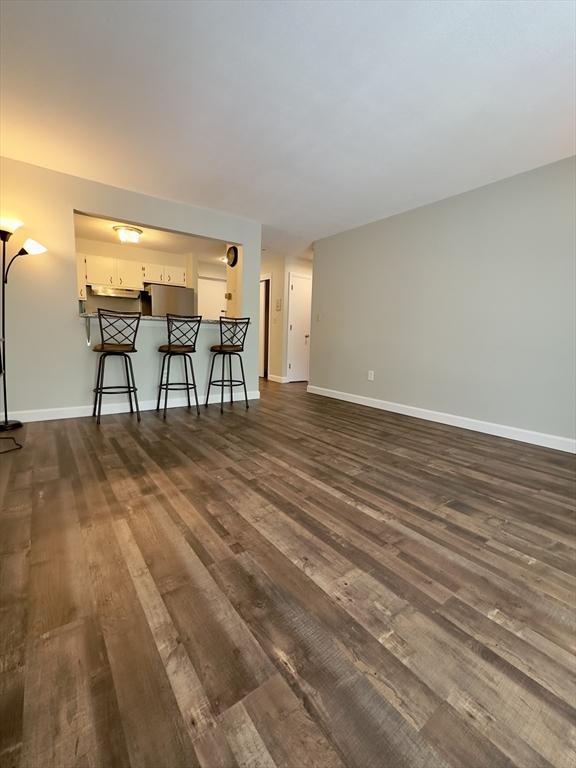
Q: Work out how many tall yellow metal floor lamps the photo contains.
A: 0